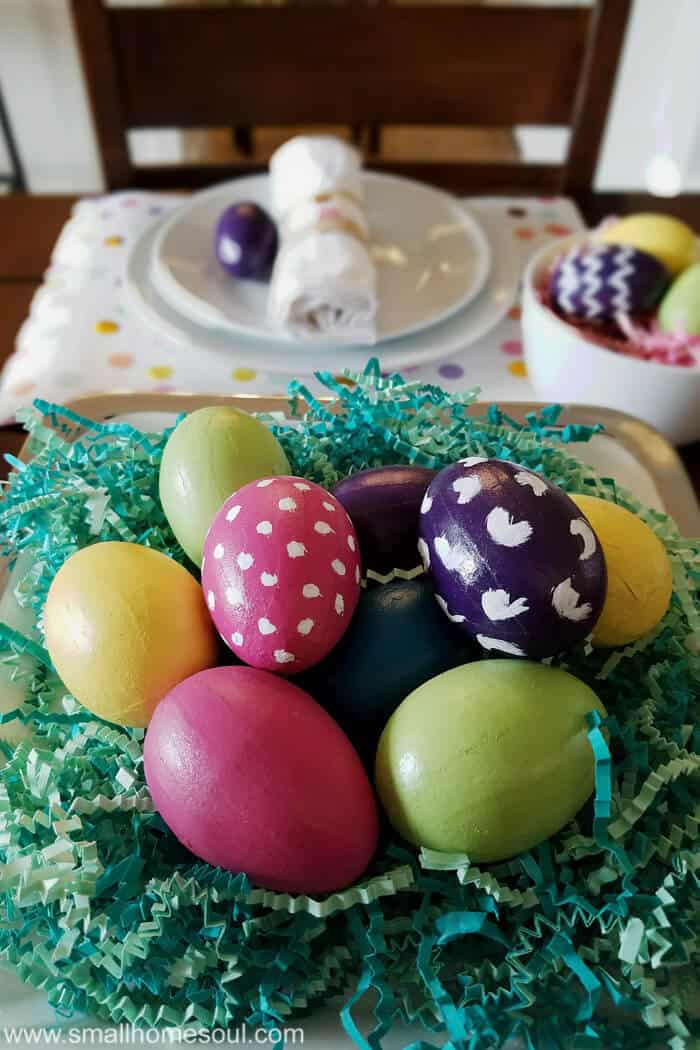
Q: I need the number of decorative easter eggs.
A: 13